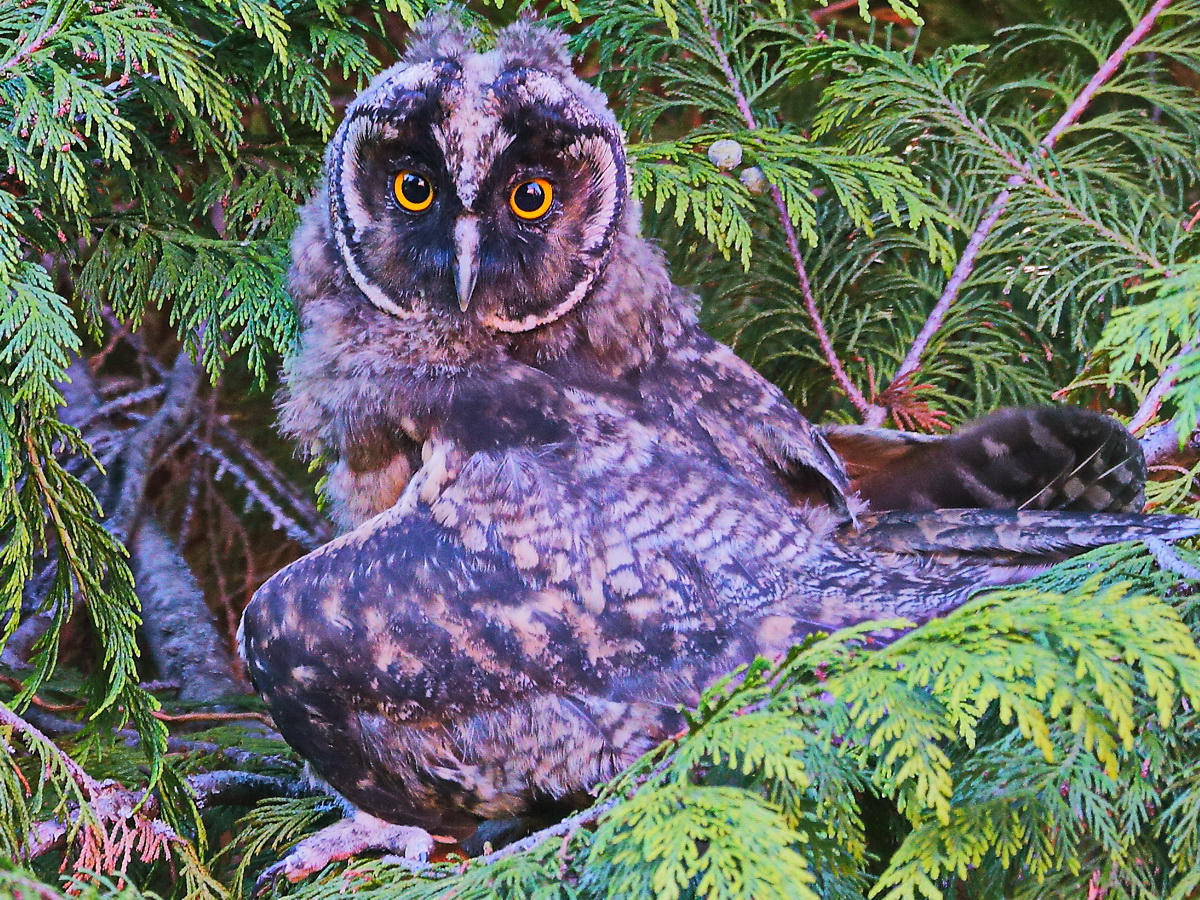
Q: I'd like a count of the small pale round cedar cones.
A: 2